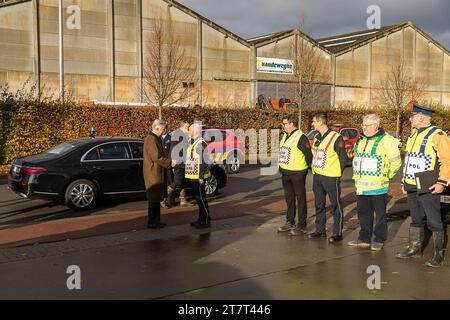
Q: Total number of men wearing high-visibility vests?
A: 5